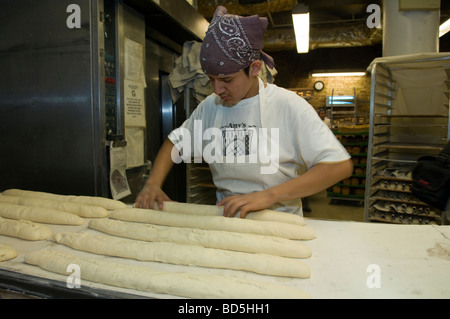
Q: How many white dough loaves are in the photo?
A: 10